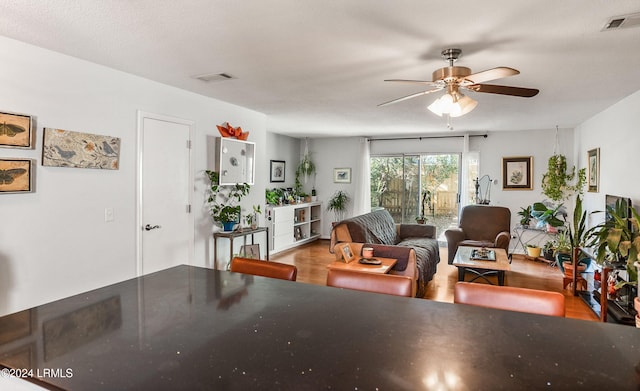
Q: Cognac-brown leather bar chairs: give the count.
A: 3